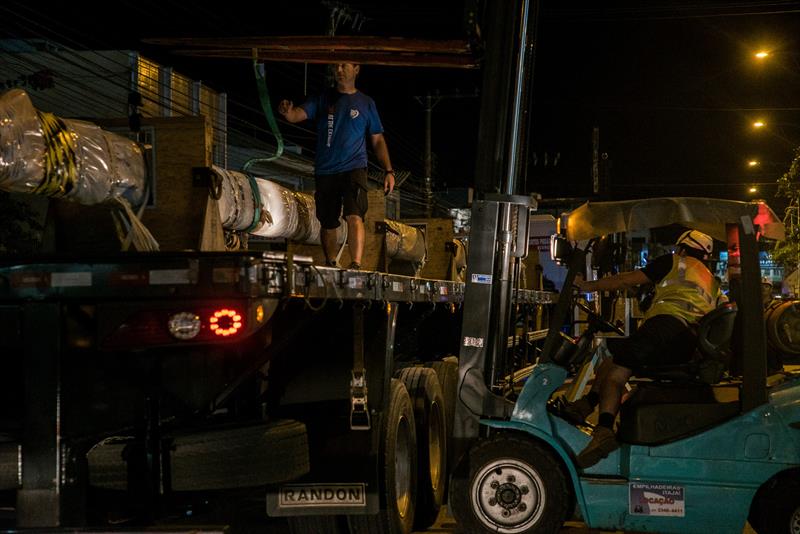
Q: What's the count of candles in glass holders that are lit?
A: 0